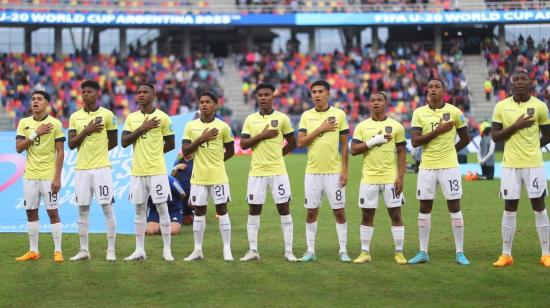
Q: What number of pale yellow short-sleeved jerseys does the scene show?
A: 9